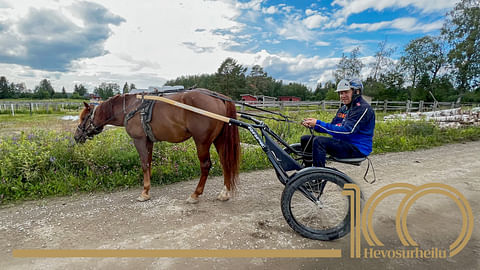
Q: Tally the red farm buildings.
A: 2